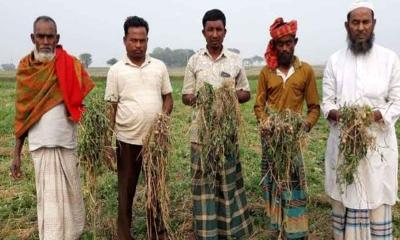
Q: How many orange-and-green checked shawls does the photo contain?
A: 1